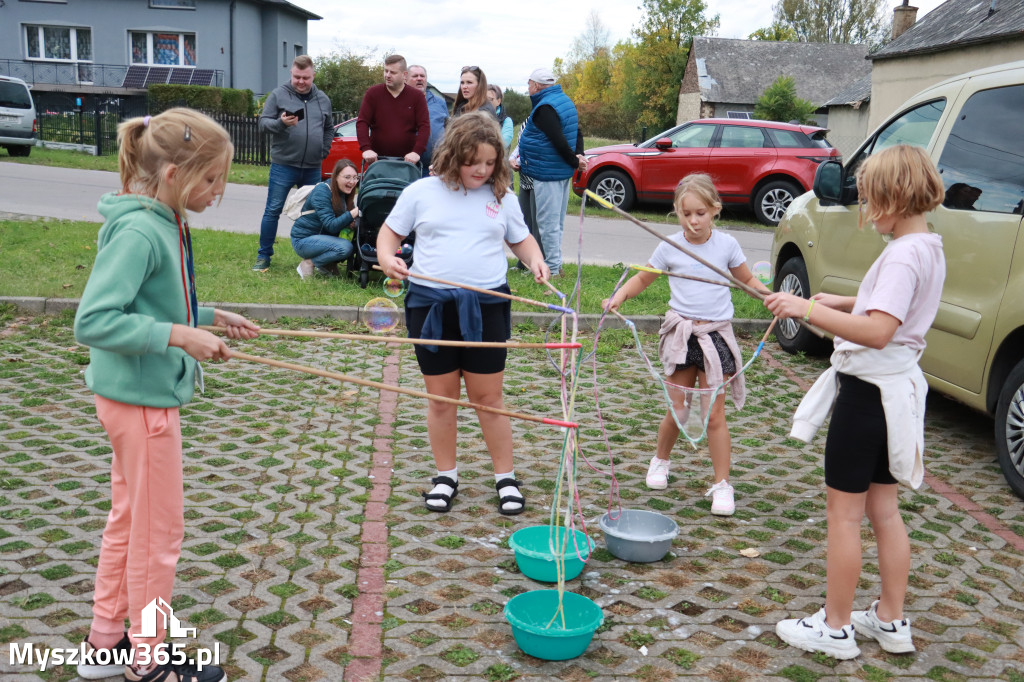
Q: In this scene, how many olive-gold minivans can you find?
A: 1